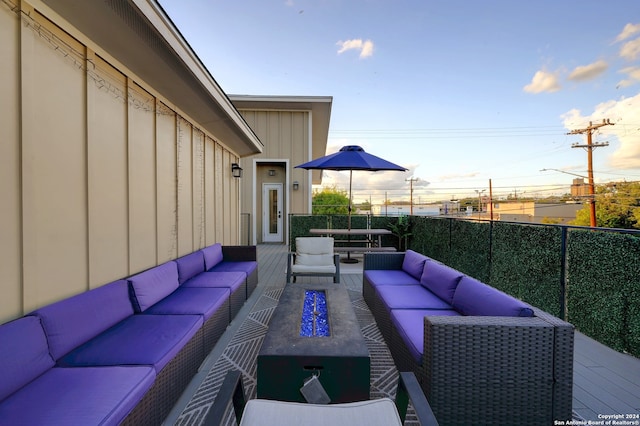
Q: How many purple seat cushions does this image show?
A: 8